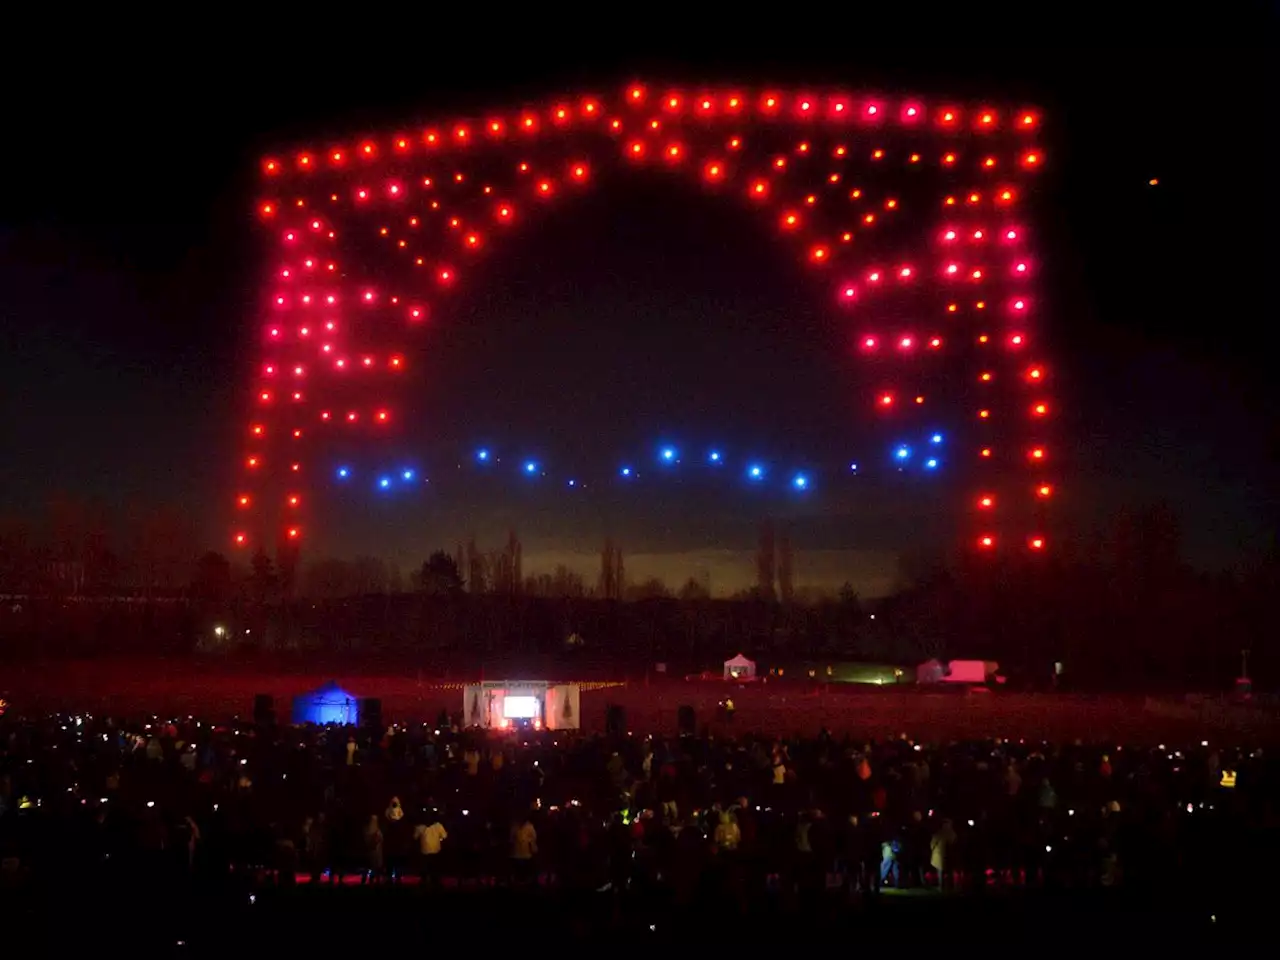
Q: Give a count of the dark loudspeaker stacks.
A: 4